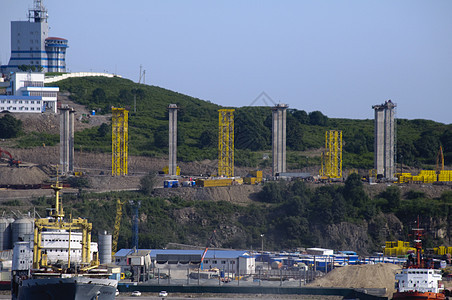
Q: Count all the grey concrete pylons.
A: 4